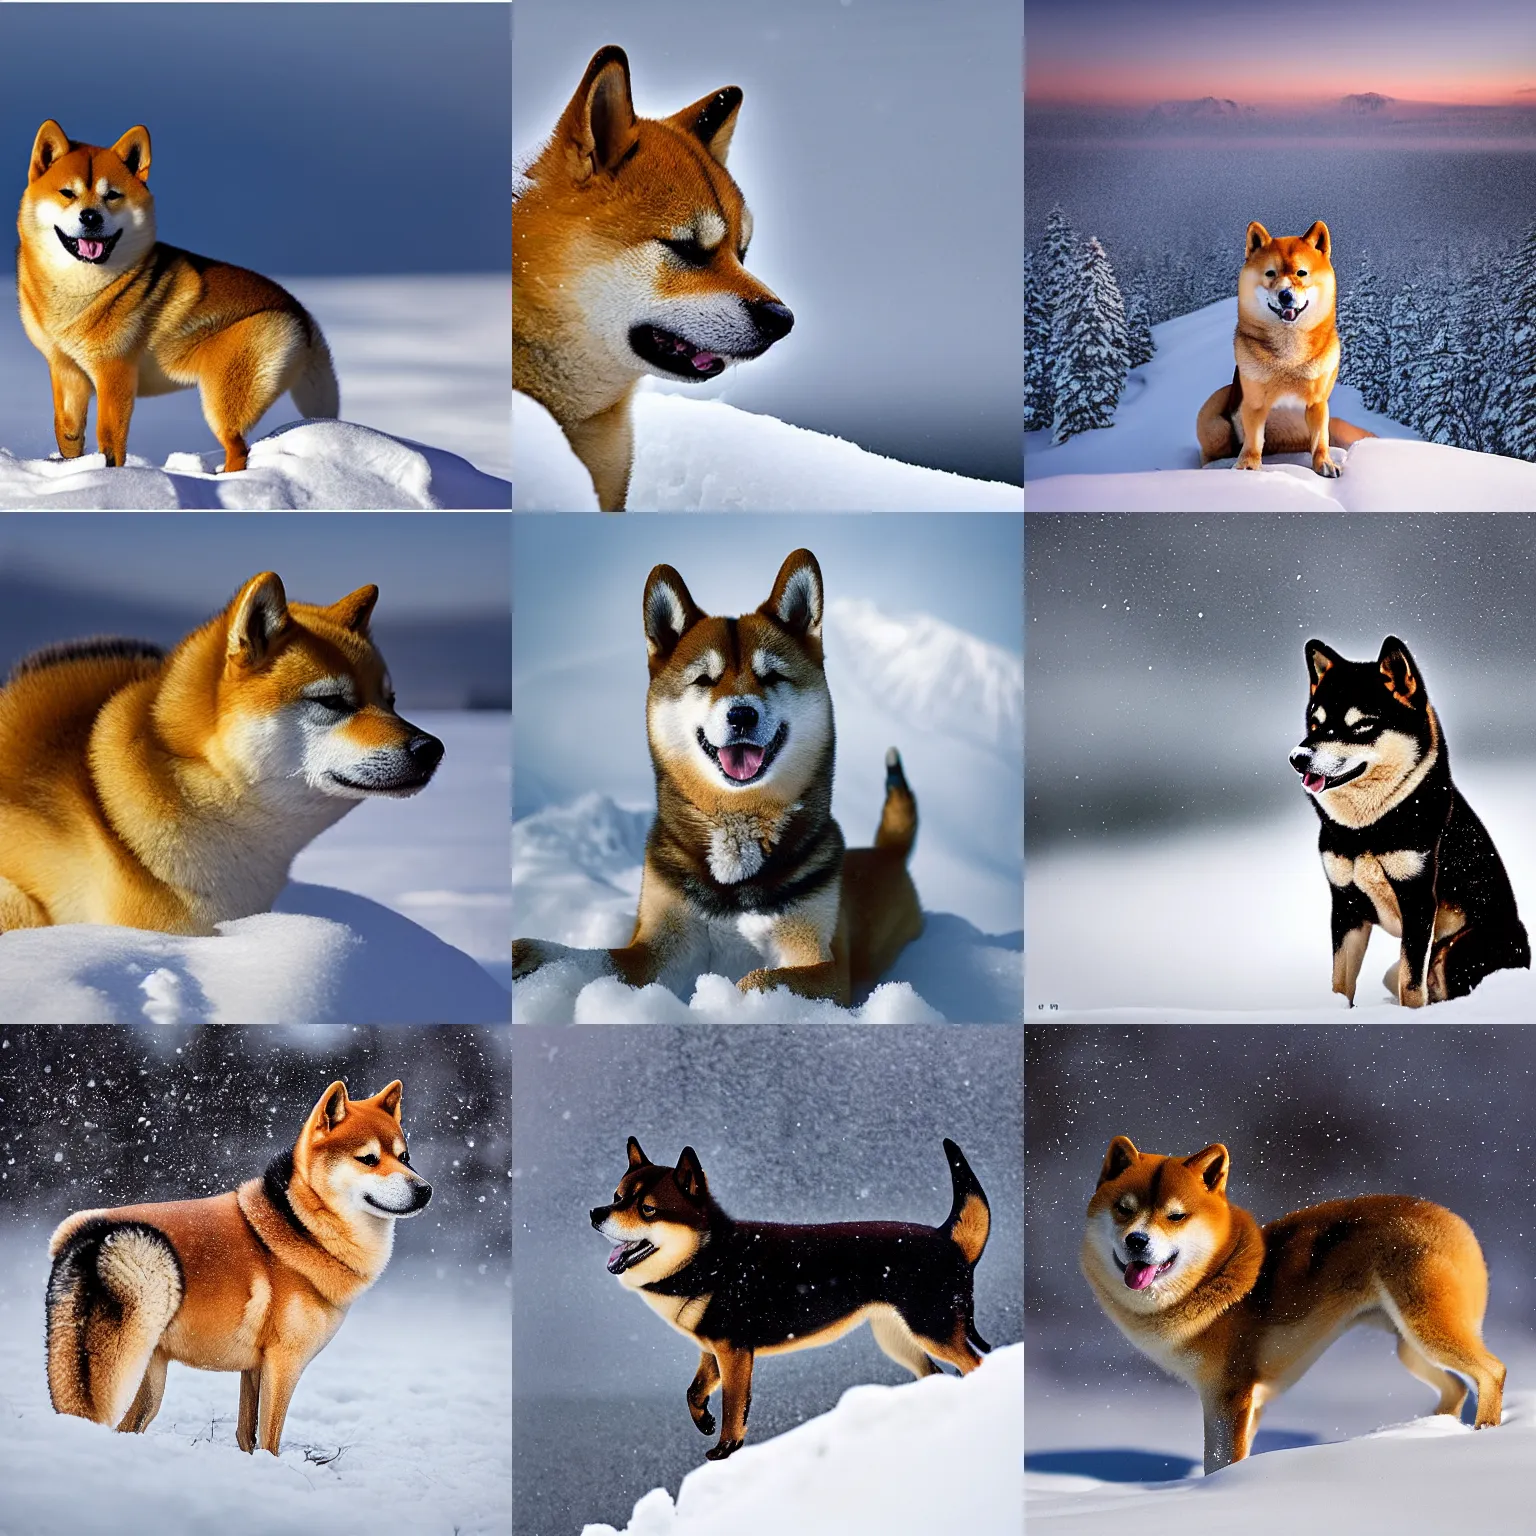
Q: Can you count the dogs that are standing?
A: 4